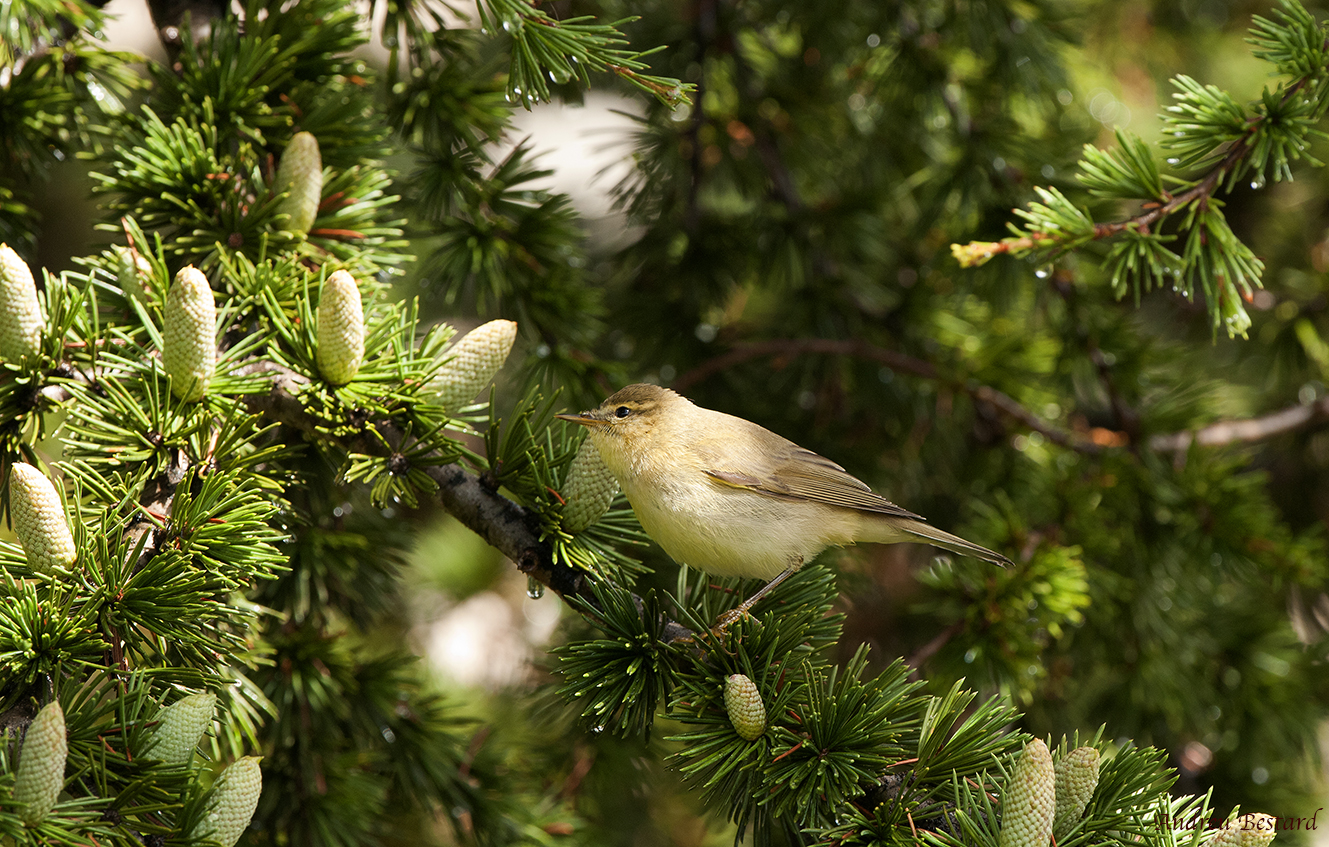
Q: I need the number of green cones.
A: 15